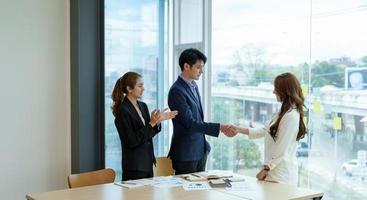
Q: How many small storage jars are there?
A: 0